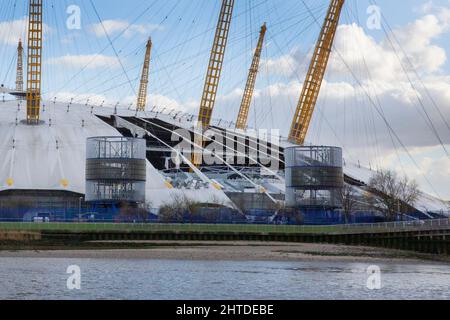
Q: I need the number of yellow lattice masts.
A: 6